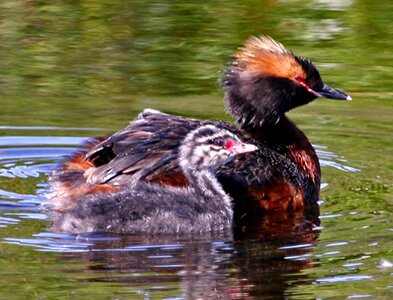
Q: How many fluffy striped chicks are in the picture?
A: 1